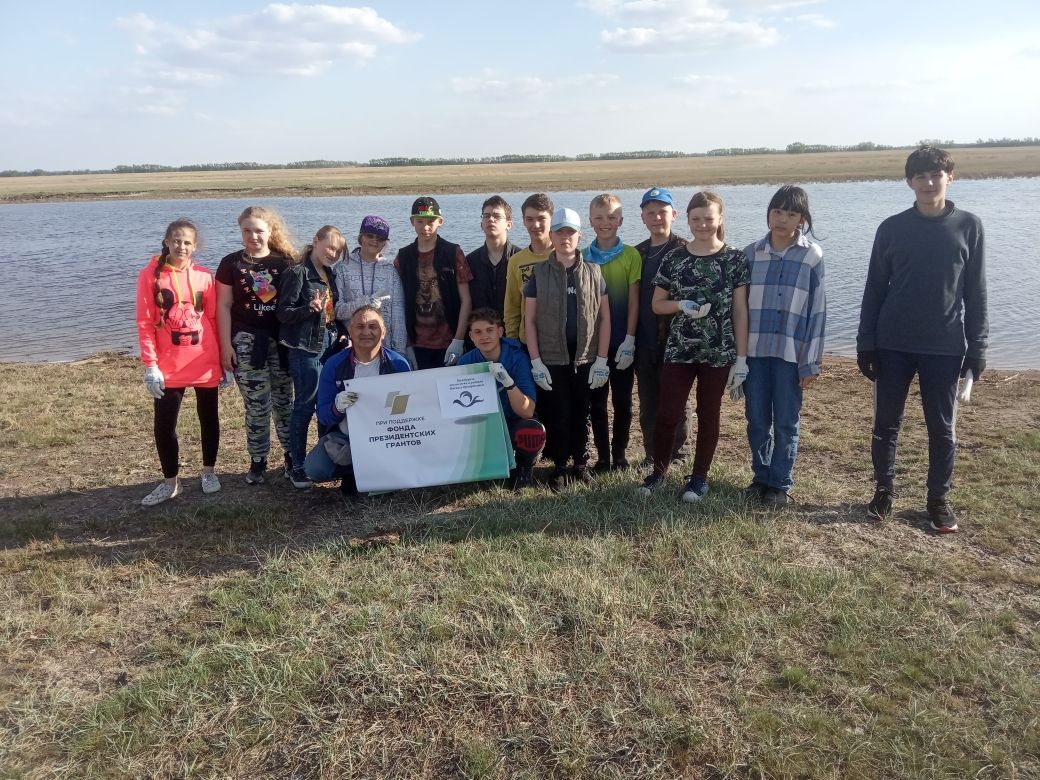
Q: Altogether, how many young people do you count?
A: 14